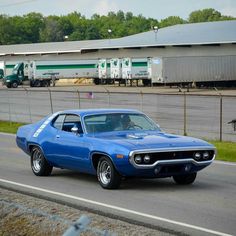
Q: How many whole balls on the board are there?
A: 0